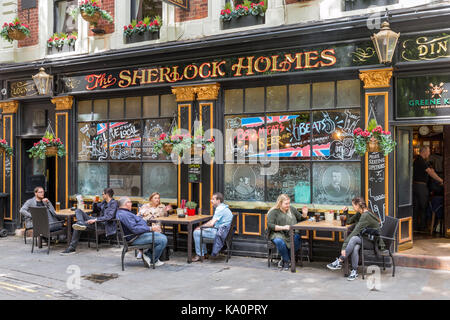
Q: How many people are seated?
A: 7